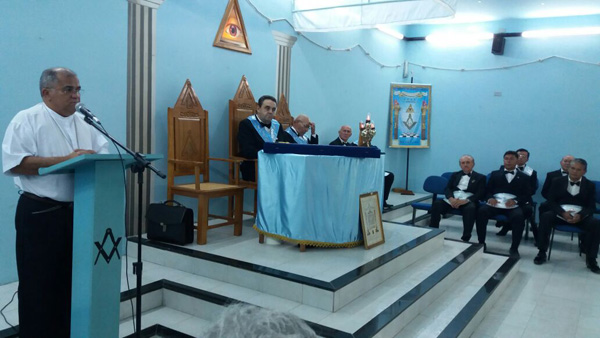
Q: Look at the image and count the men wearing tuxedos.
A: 8